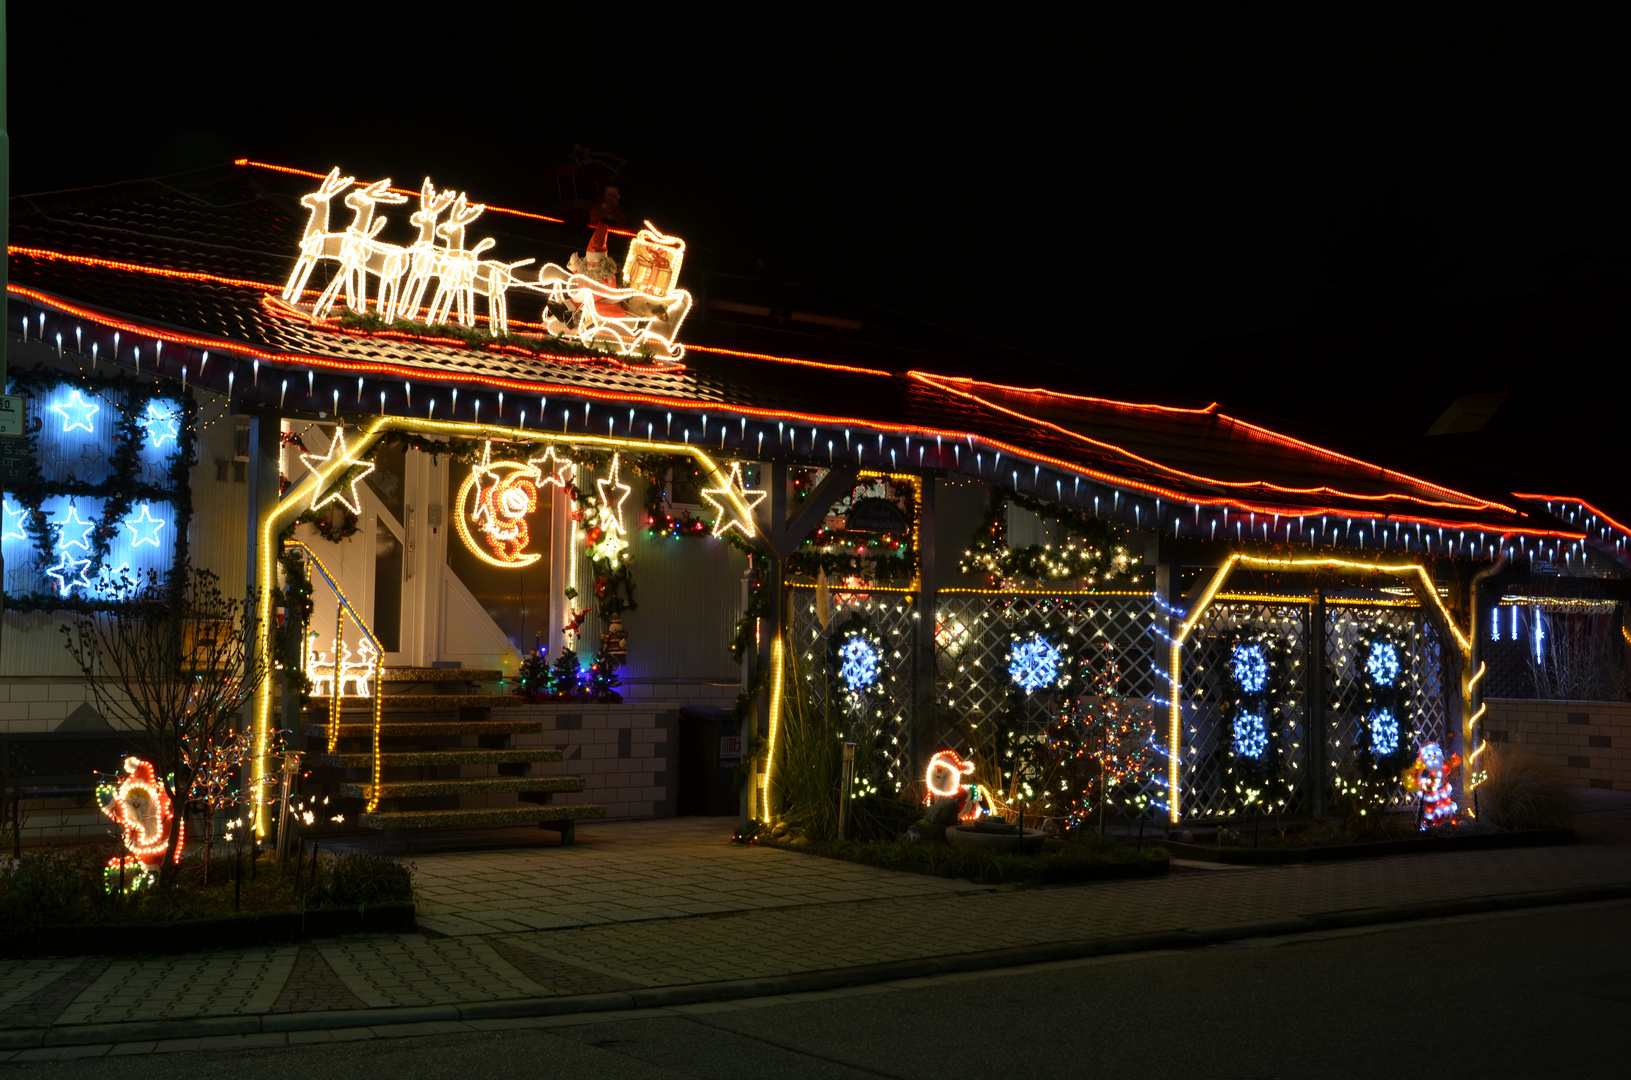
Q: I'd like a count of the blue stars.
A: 7